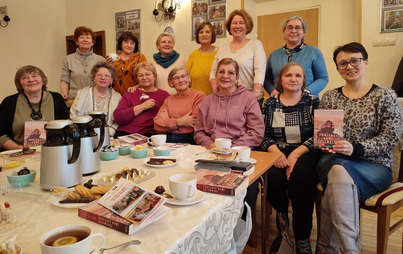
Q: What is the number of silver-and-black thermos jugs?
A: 3